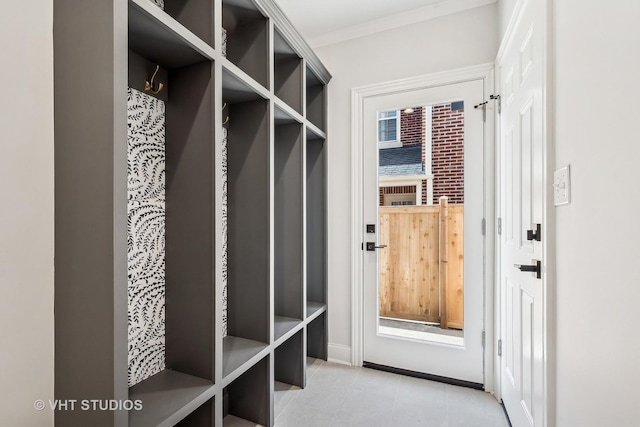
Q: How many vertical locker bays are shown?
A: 4